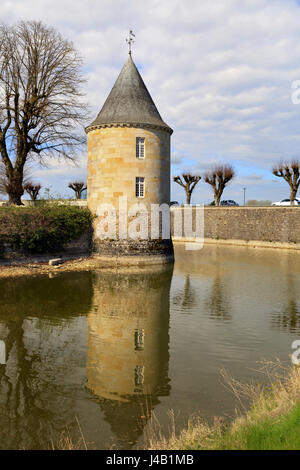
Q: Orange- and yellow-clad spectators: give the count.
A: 0